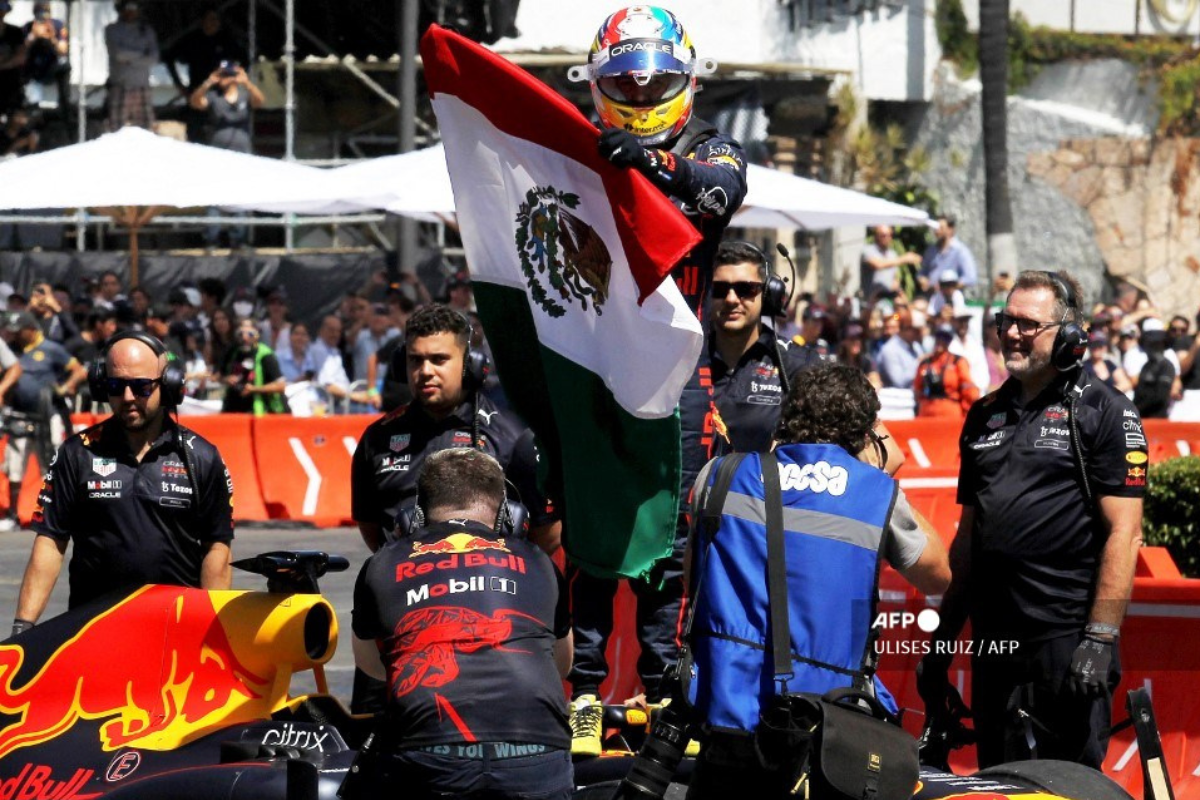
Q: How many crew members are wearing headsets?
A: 5